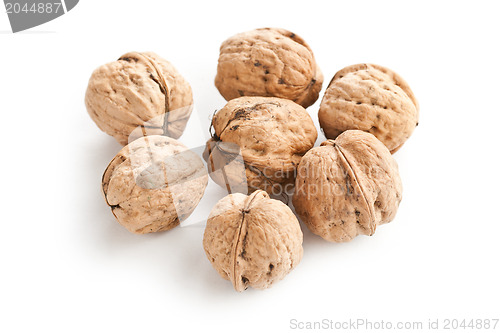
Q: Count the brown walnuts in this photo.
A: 7